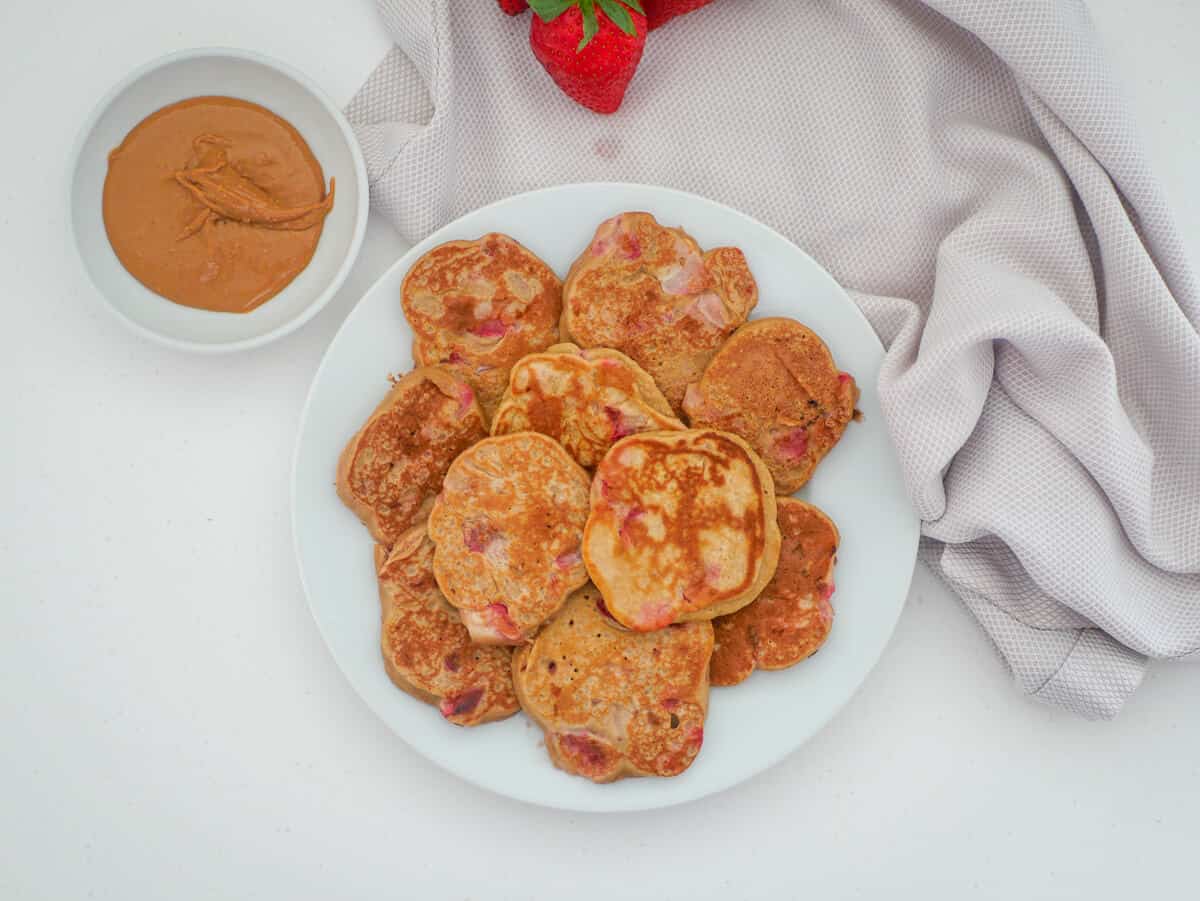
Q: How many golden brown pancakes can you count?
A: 10